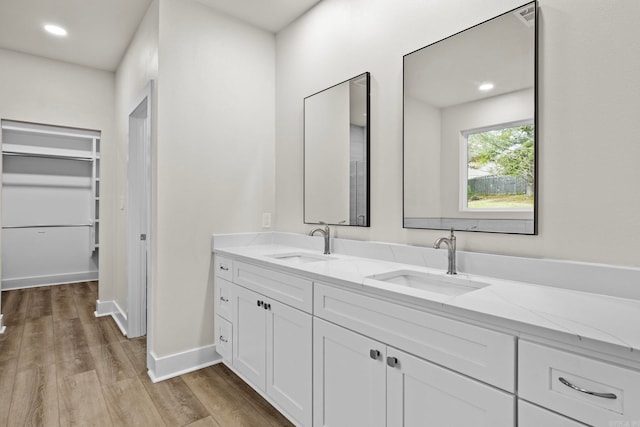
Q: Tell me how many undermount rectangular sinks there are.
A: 2